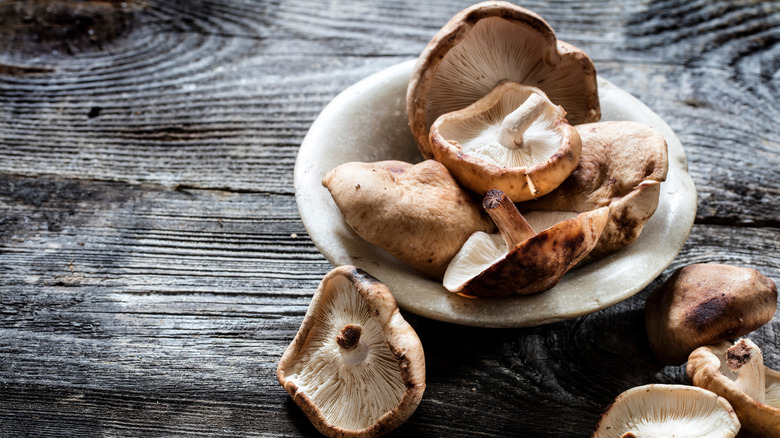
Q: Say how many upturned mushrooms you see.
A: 6